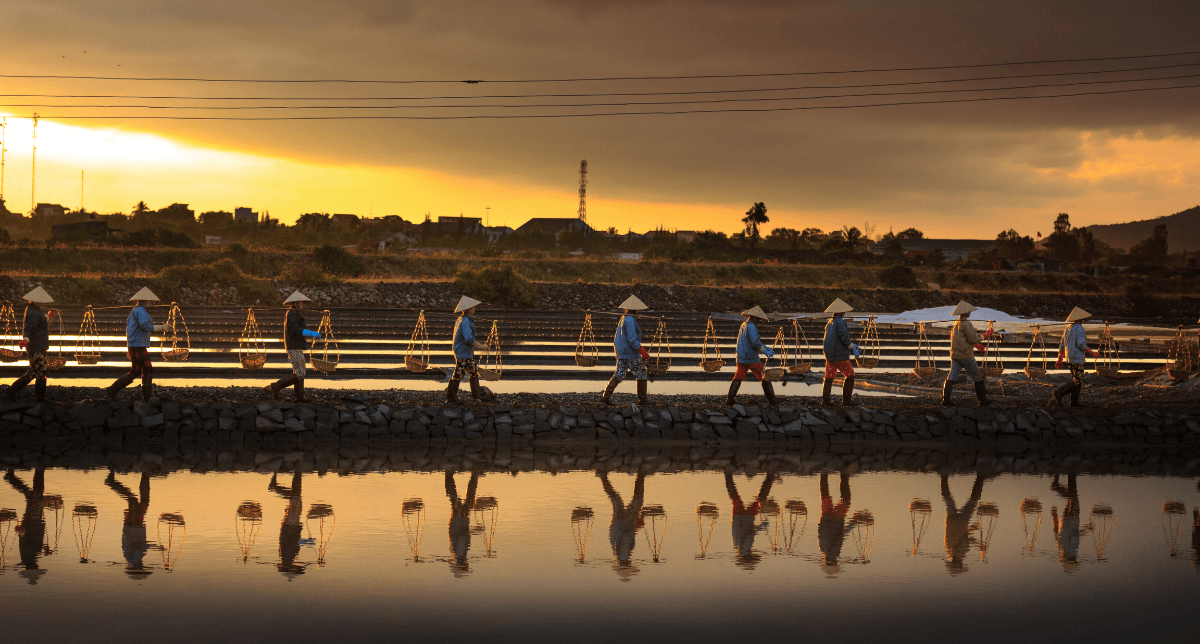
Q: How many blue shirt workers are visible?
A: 6